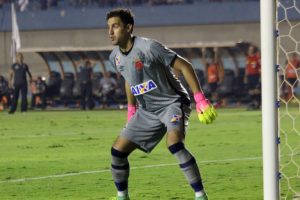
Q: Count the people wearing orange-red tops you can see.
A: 3